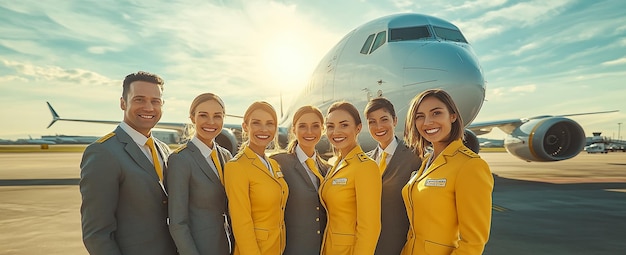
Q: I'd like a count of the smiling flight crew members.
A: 7